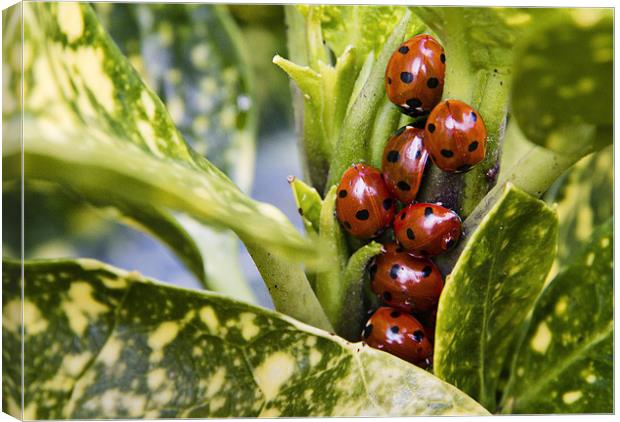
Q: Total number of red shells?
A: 7